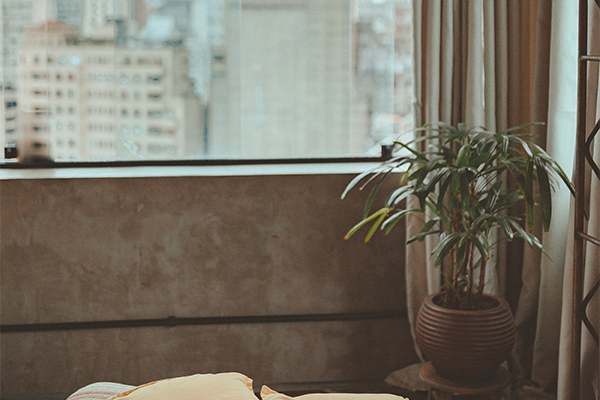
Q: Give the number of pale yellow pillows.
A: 2